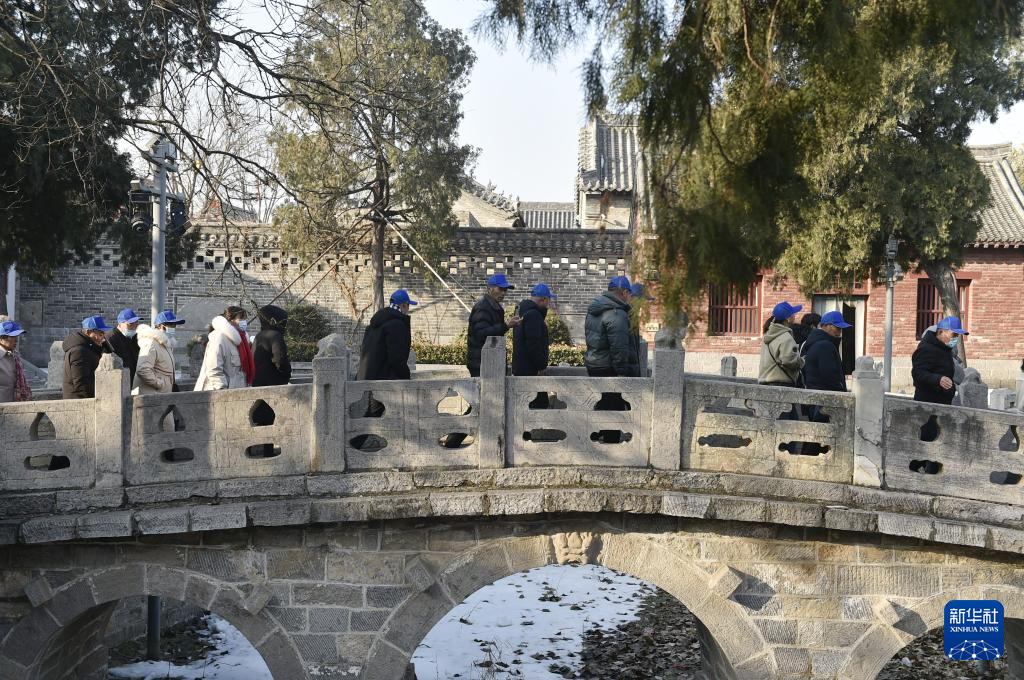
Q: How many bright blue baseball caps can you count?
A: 12